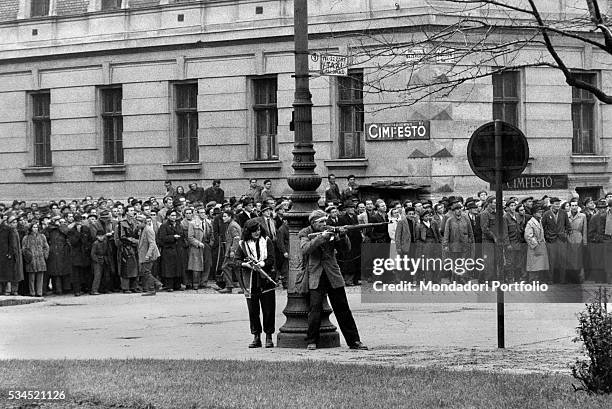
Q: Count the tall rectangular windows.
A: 7